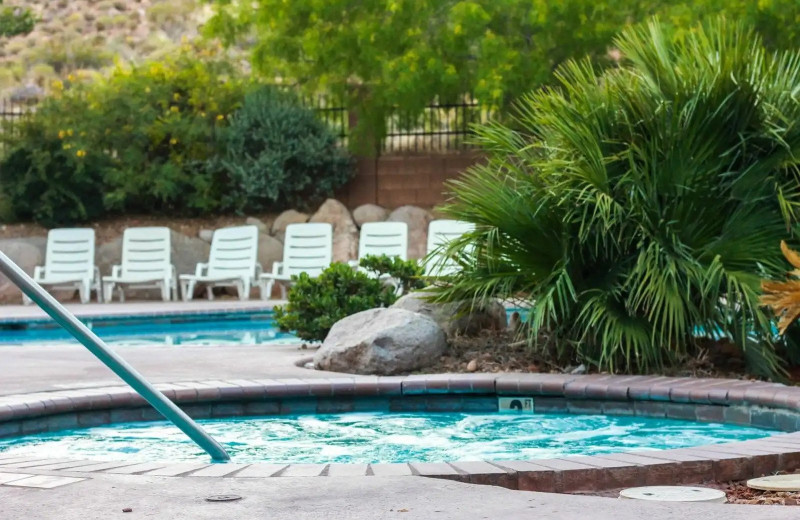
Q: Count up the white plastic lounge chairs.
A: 6